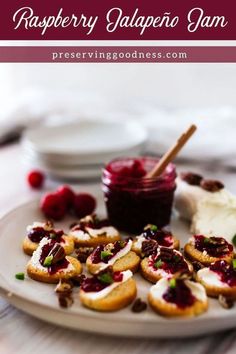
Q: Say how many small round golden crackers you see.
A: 10